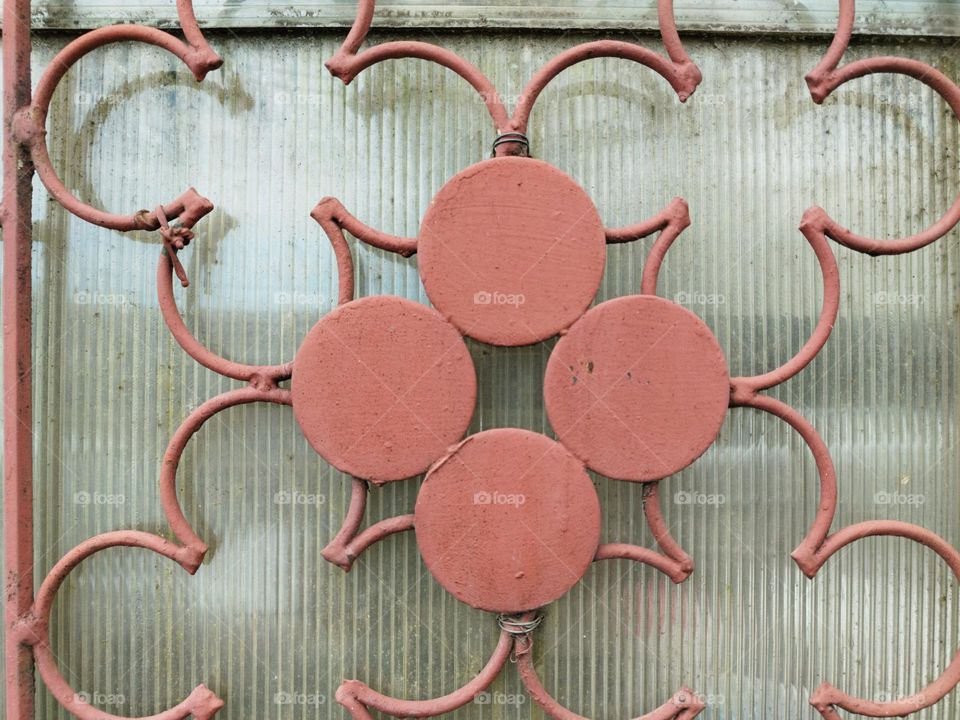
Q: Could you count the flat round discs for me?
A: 4